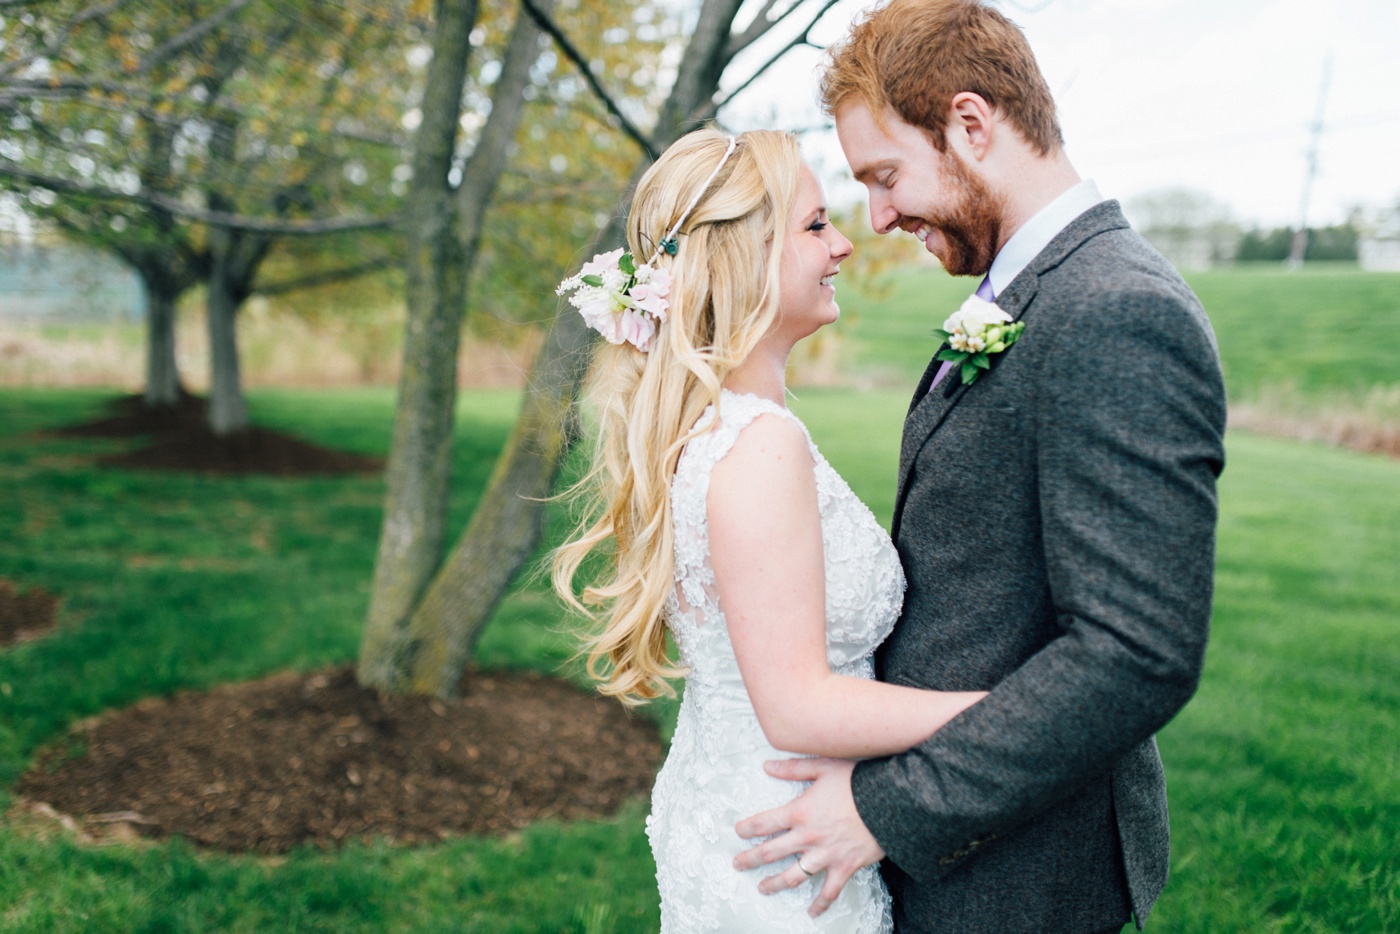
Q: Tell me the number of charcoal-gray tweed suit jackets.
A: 1